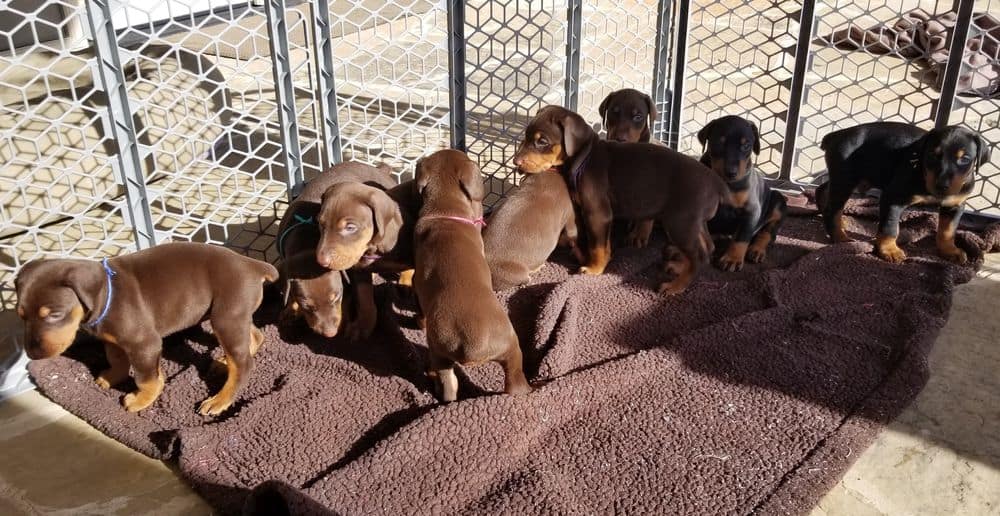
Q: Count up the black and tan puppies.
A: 2